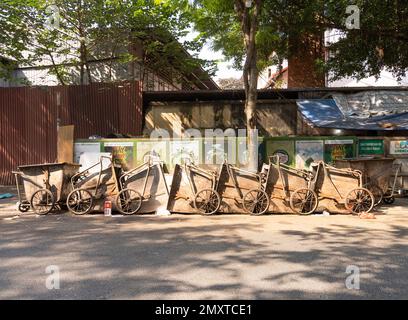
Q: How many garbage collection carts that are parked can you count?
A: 8